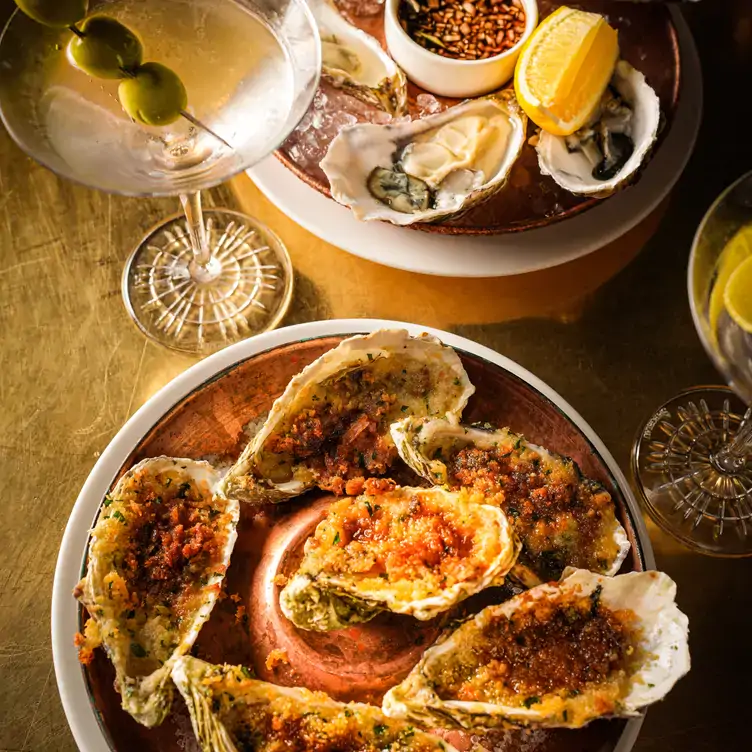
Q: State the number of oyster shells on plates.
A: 9